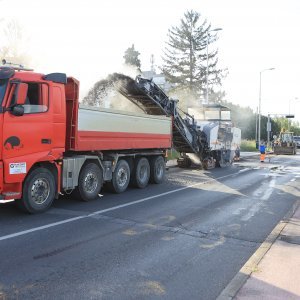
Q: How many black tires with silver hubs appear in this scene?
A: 5